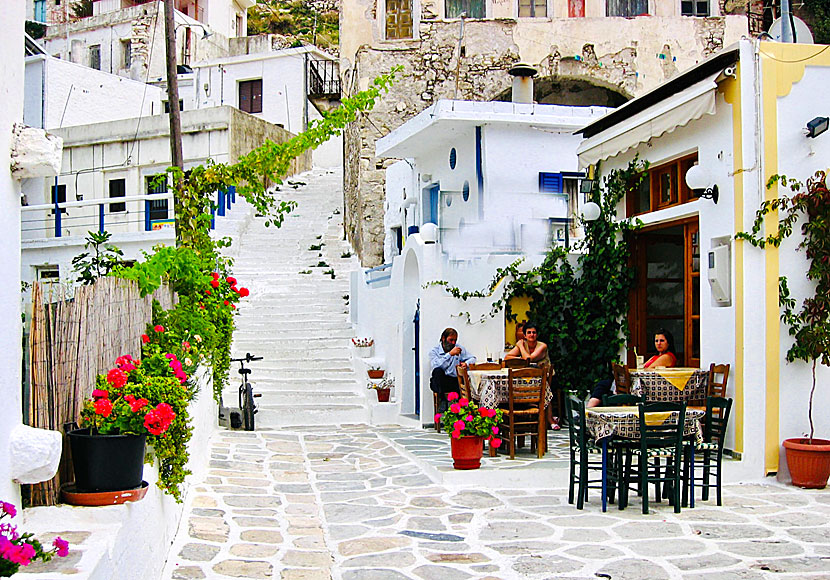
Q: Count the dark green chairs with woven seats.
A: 4